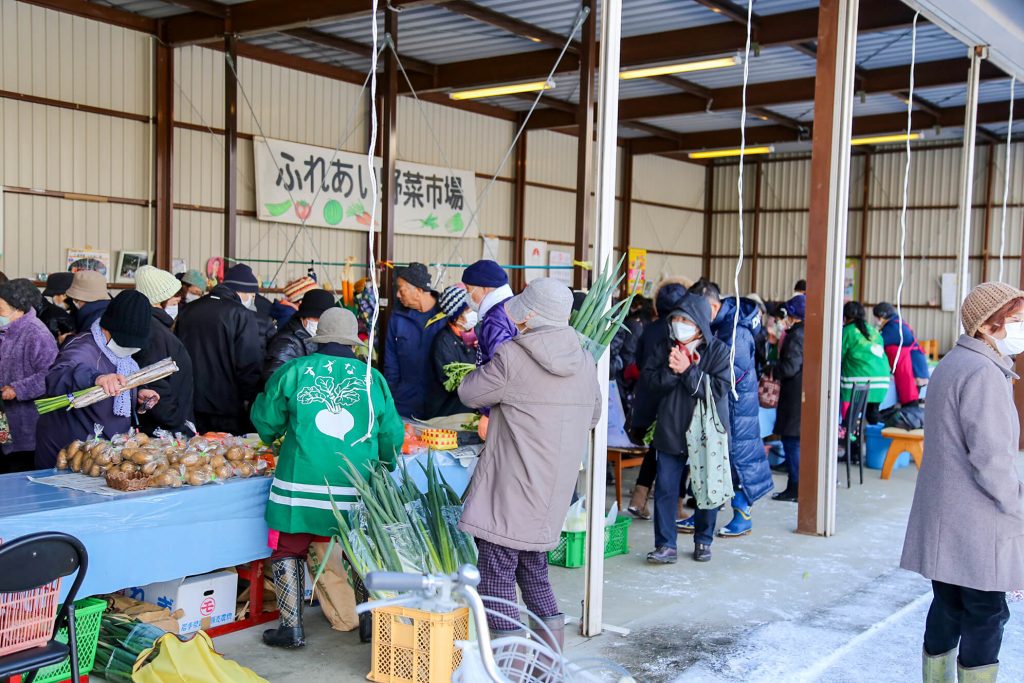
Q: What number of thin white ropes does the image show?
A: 4